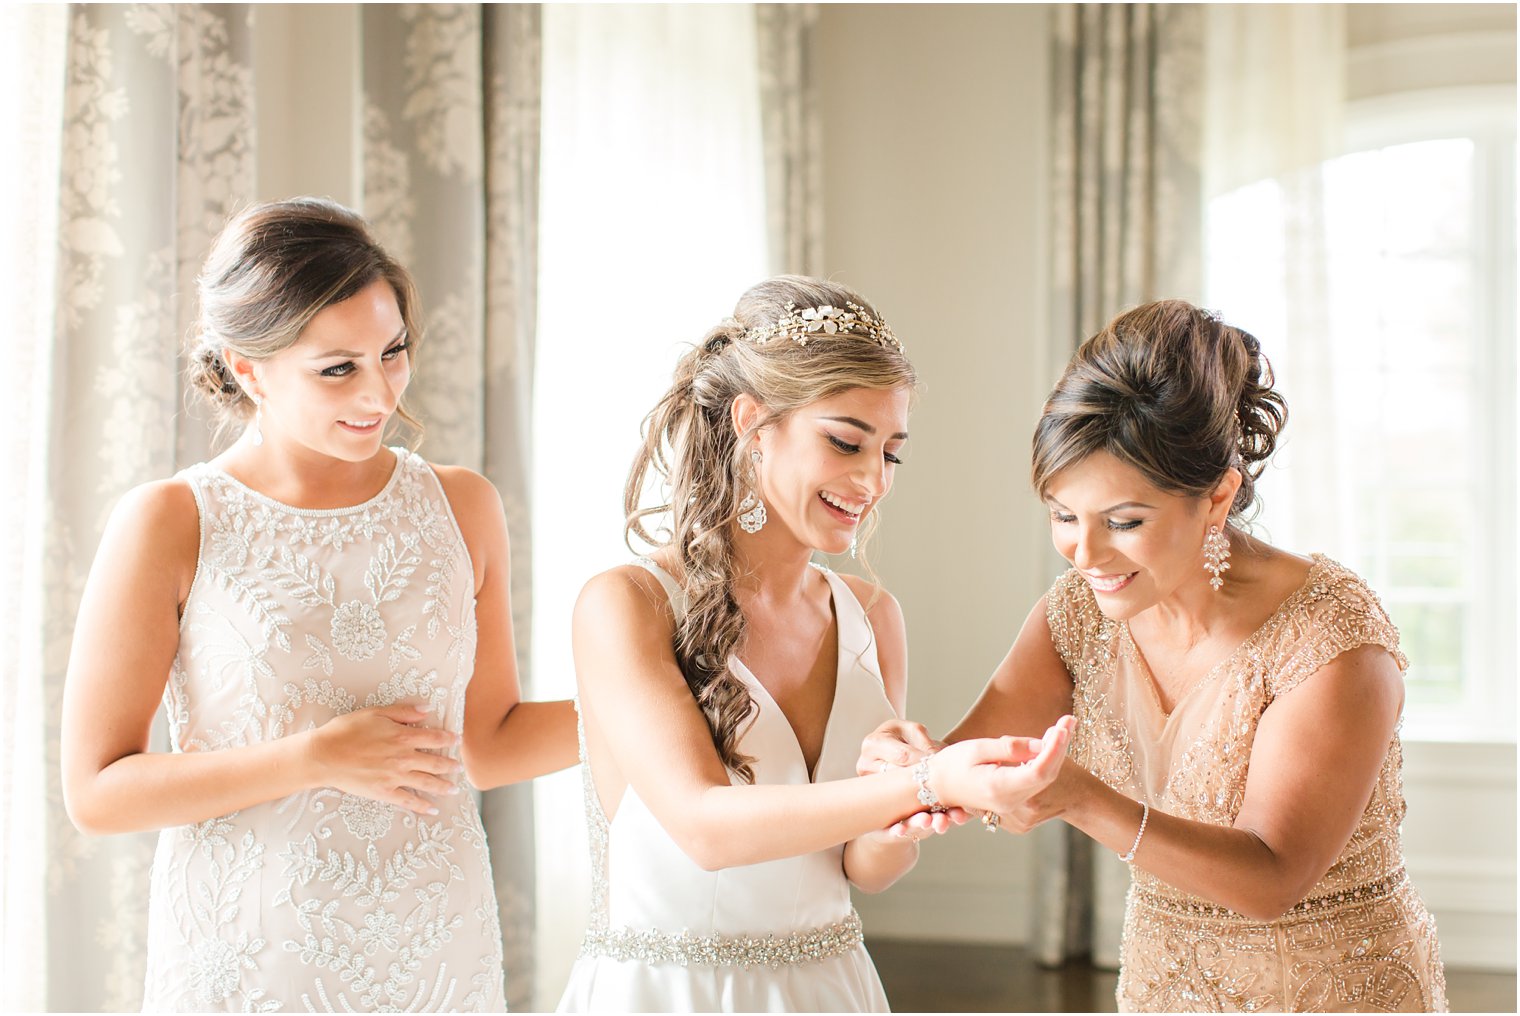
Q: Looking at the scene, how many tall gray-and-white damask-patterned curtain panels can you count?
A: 4